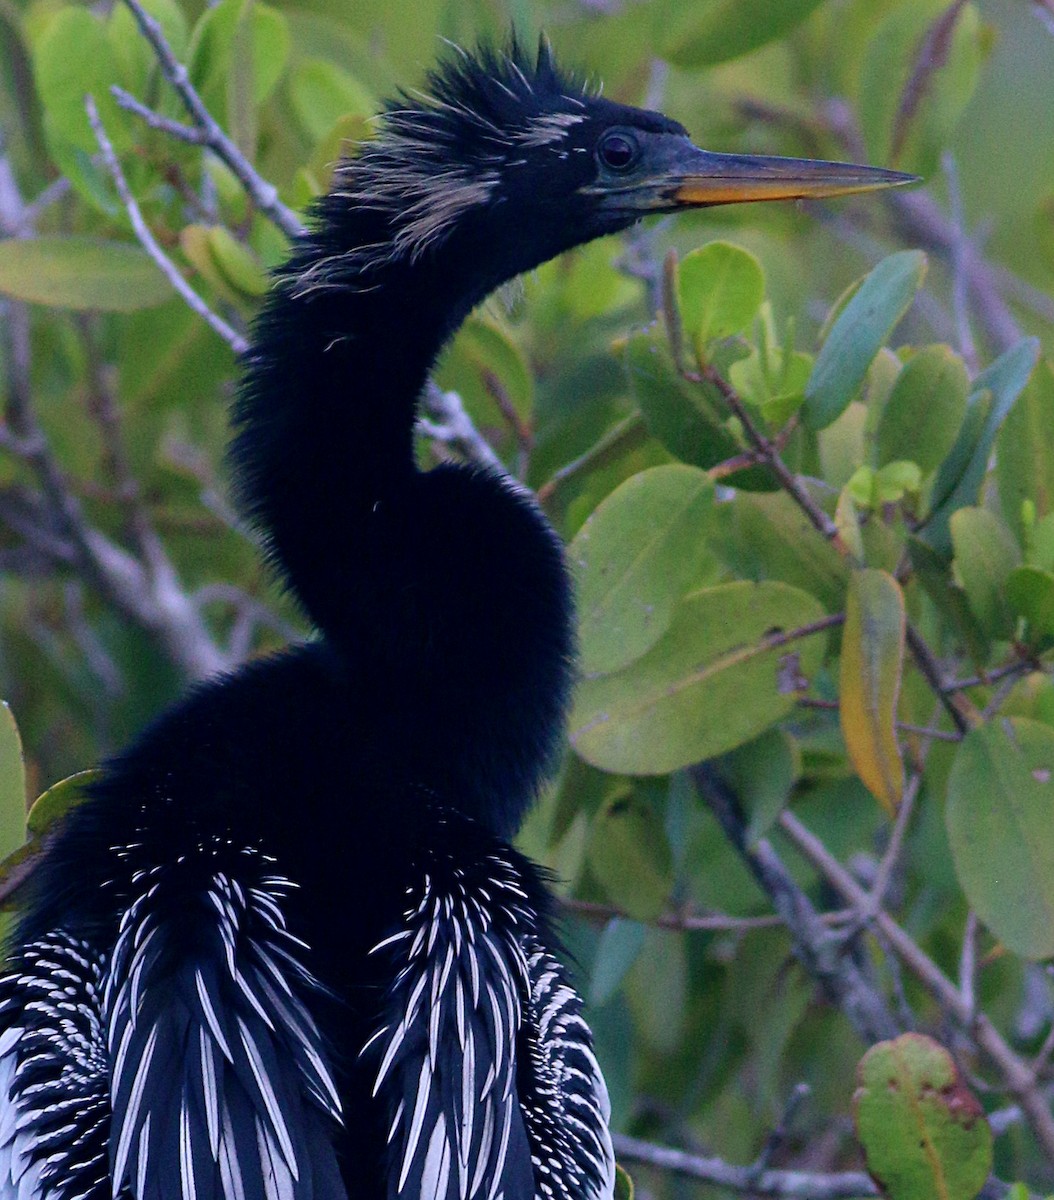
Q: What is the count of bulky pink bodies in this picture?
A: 0